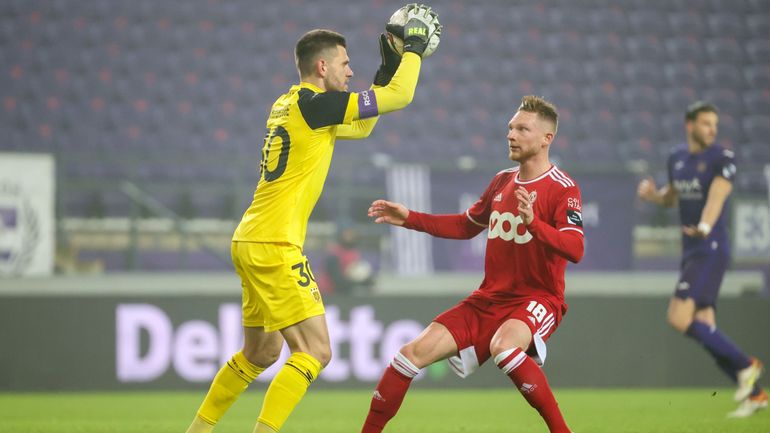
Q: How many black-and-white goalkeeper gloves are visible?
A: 2